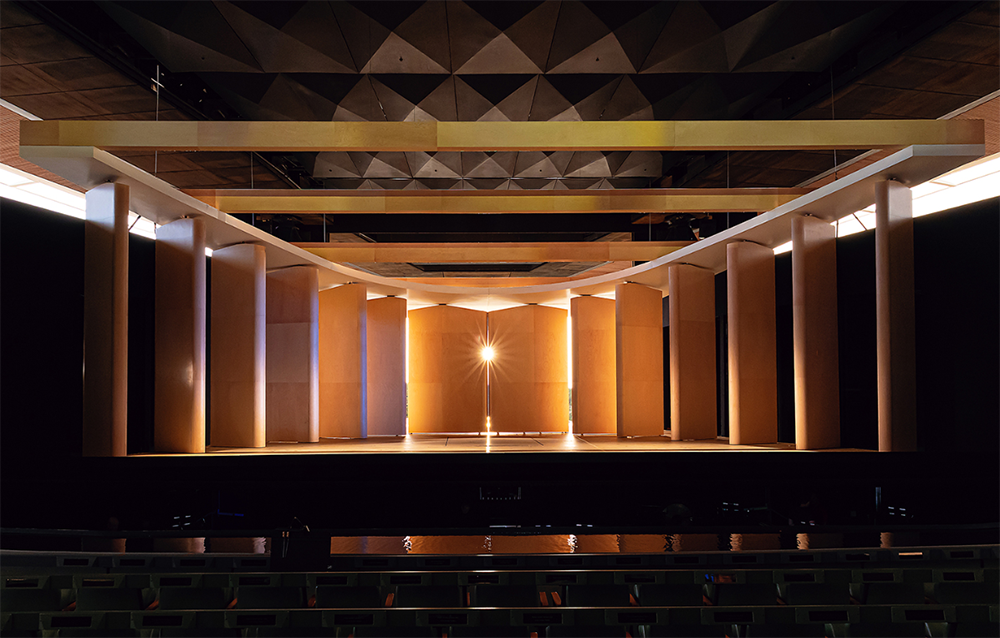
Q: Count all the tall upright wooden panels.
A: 14